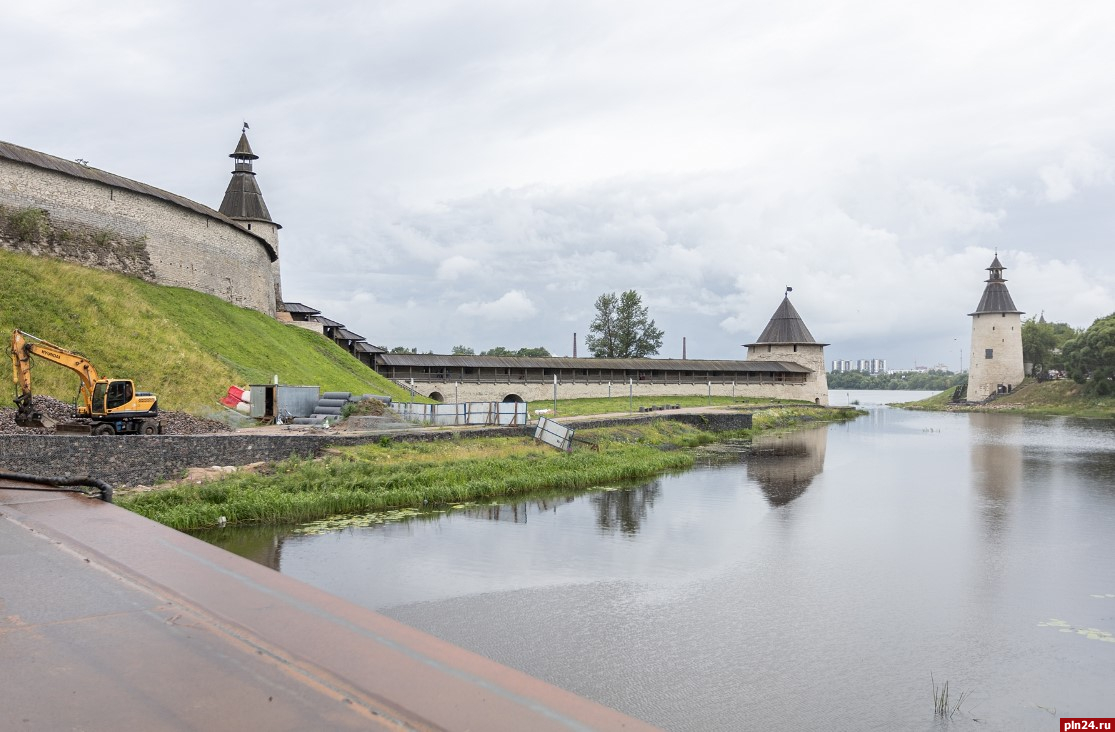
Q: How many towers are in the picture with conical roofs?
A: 3